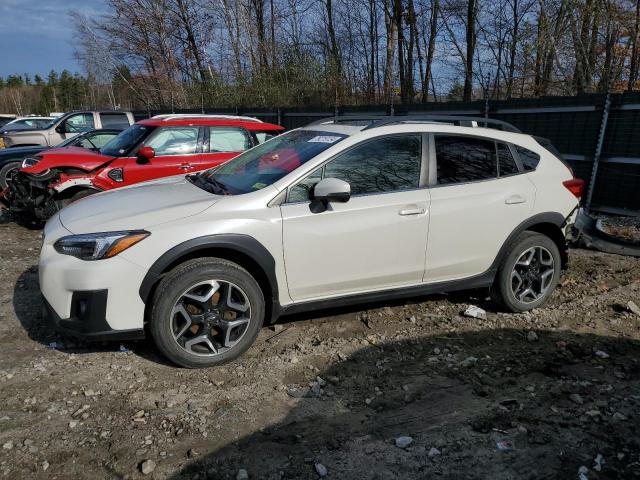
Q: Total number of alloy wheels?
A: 2